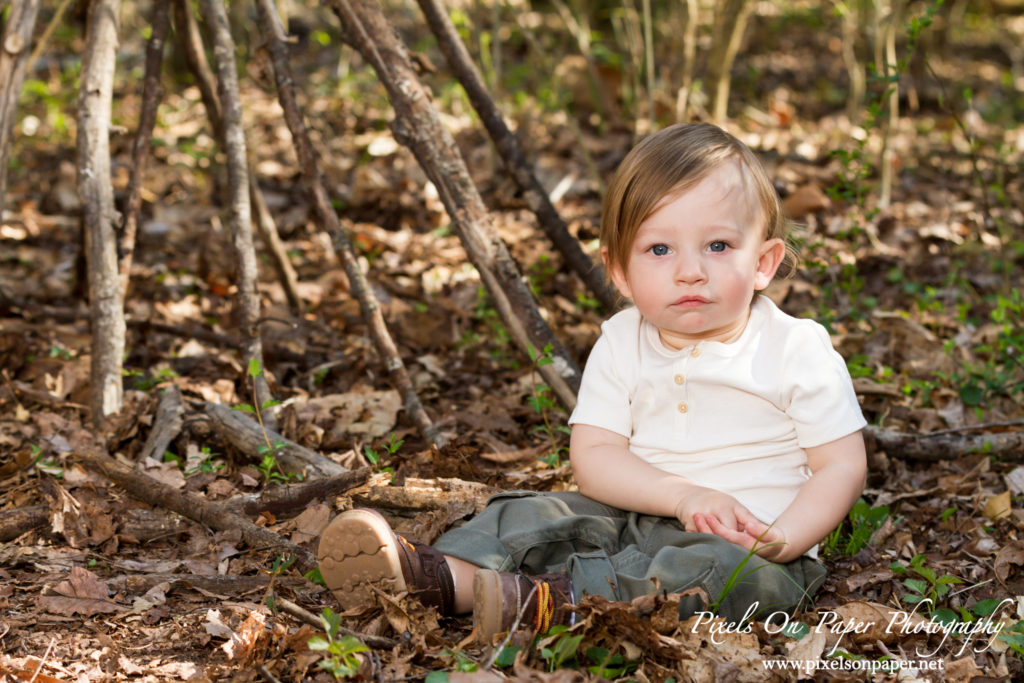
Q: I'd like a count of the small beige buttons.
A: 3